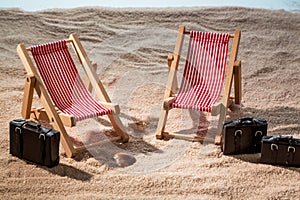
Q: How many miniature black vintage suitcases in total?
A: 3